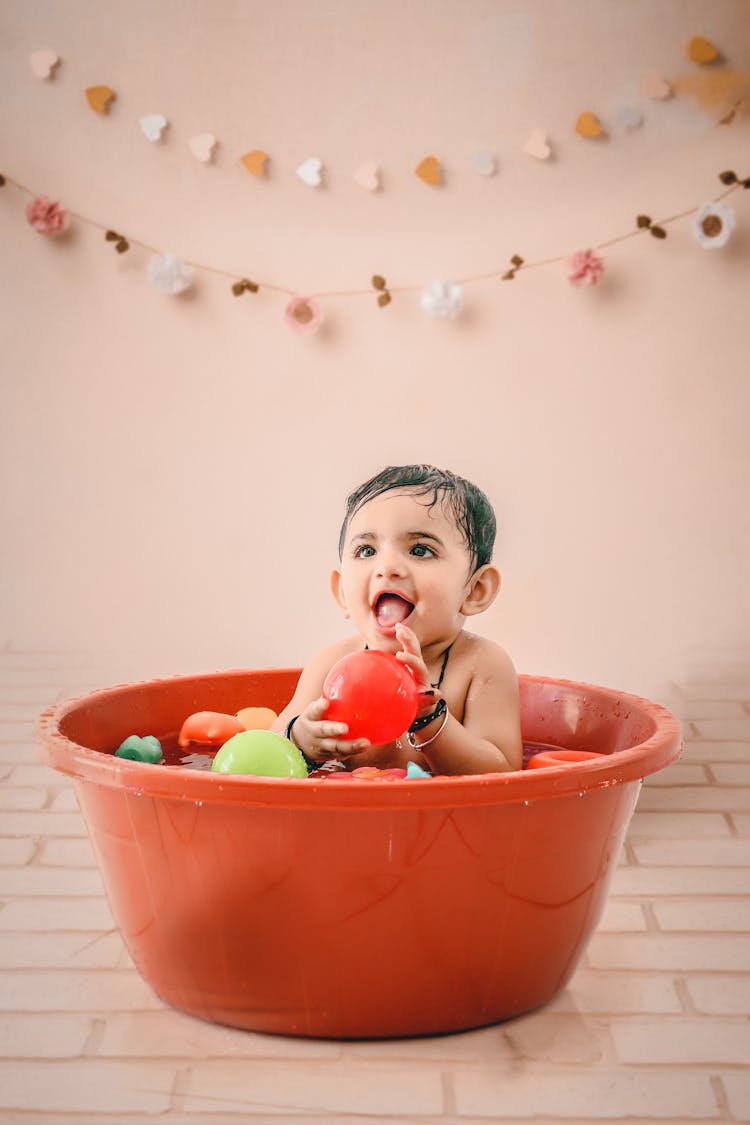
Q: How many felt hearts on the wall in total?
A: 14